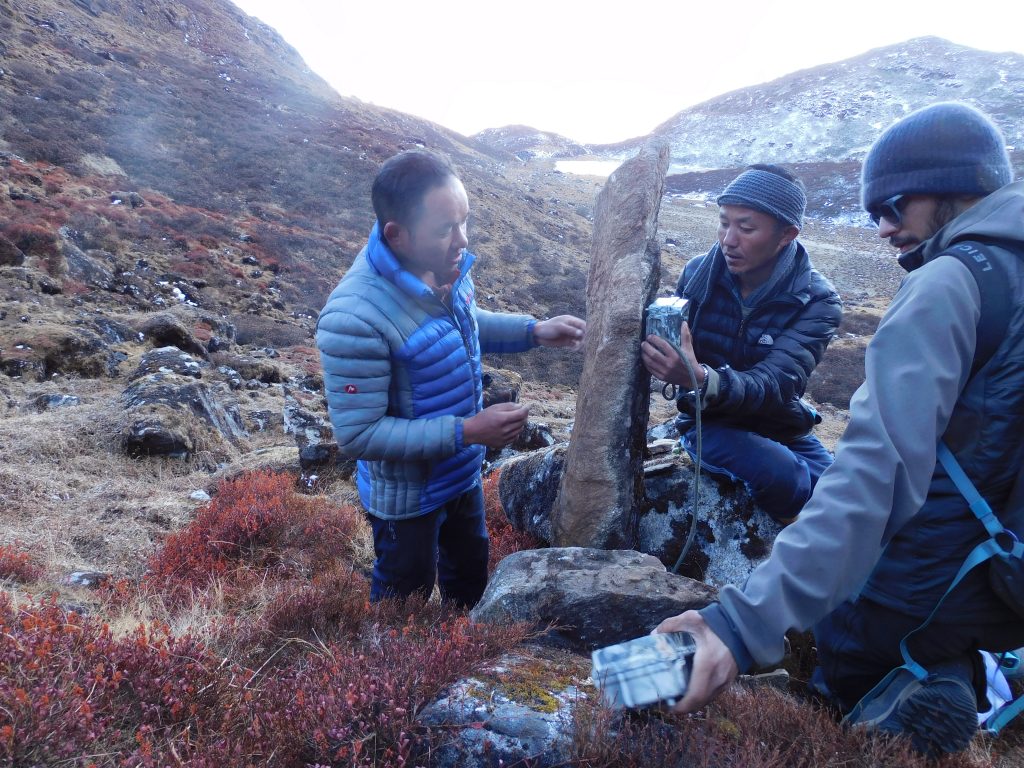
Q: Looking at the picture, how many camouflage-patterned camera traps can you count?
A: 2